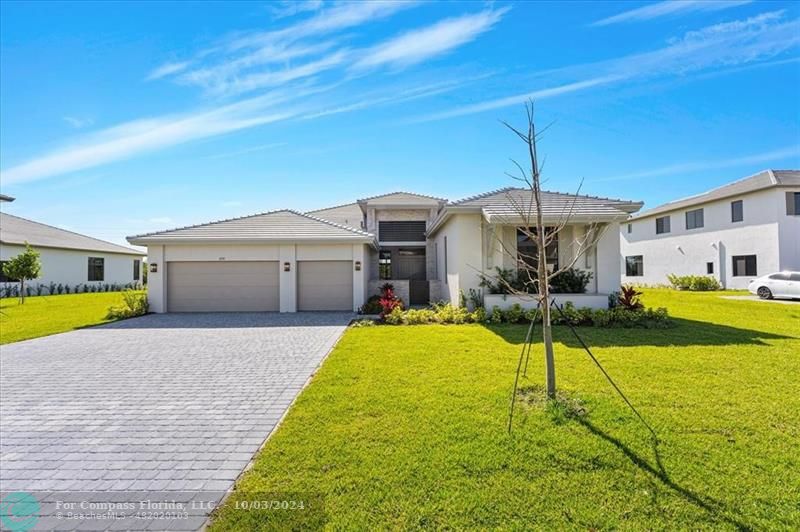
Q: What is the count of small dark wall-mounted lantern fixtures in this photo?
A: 3